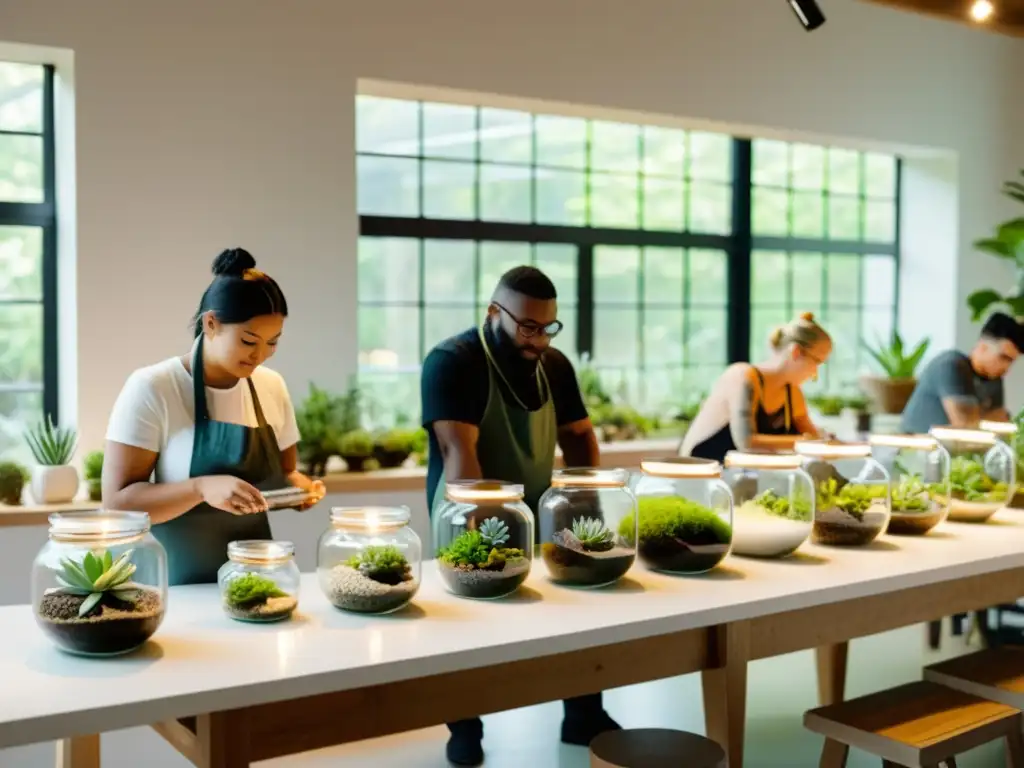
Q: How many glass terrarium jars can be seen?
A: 11